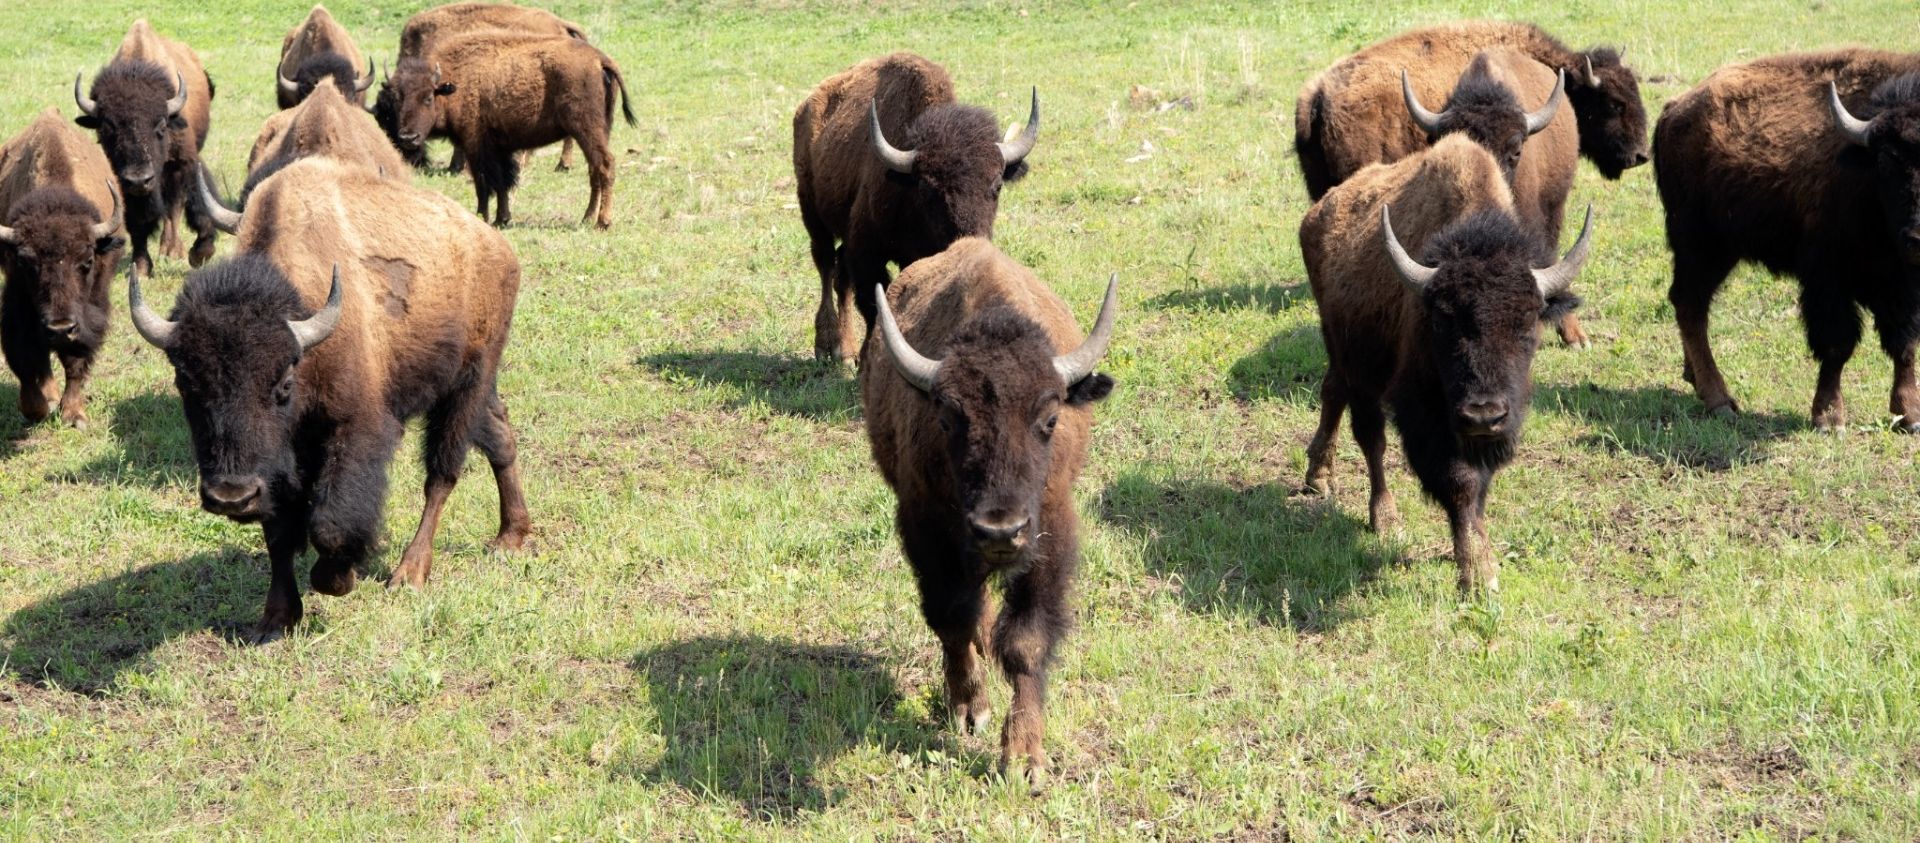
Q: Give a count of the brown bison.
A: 13